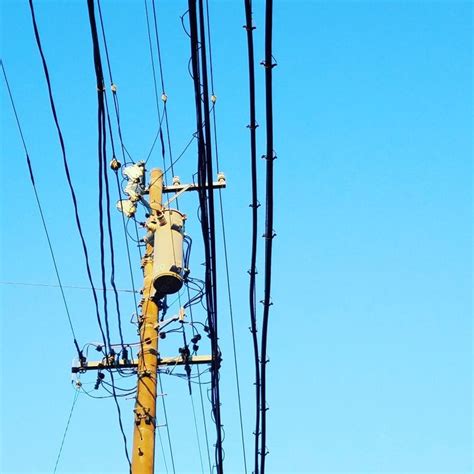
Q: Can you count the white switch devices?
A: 3